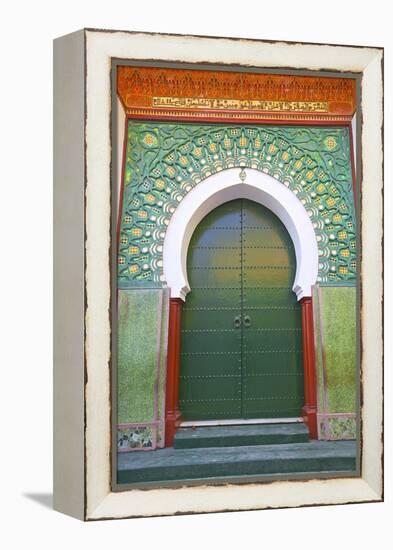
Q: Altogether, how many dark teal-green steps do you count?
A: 2